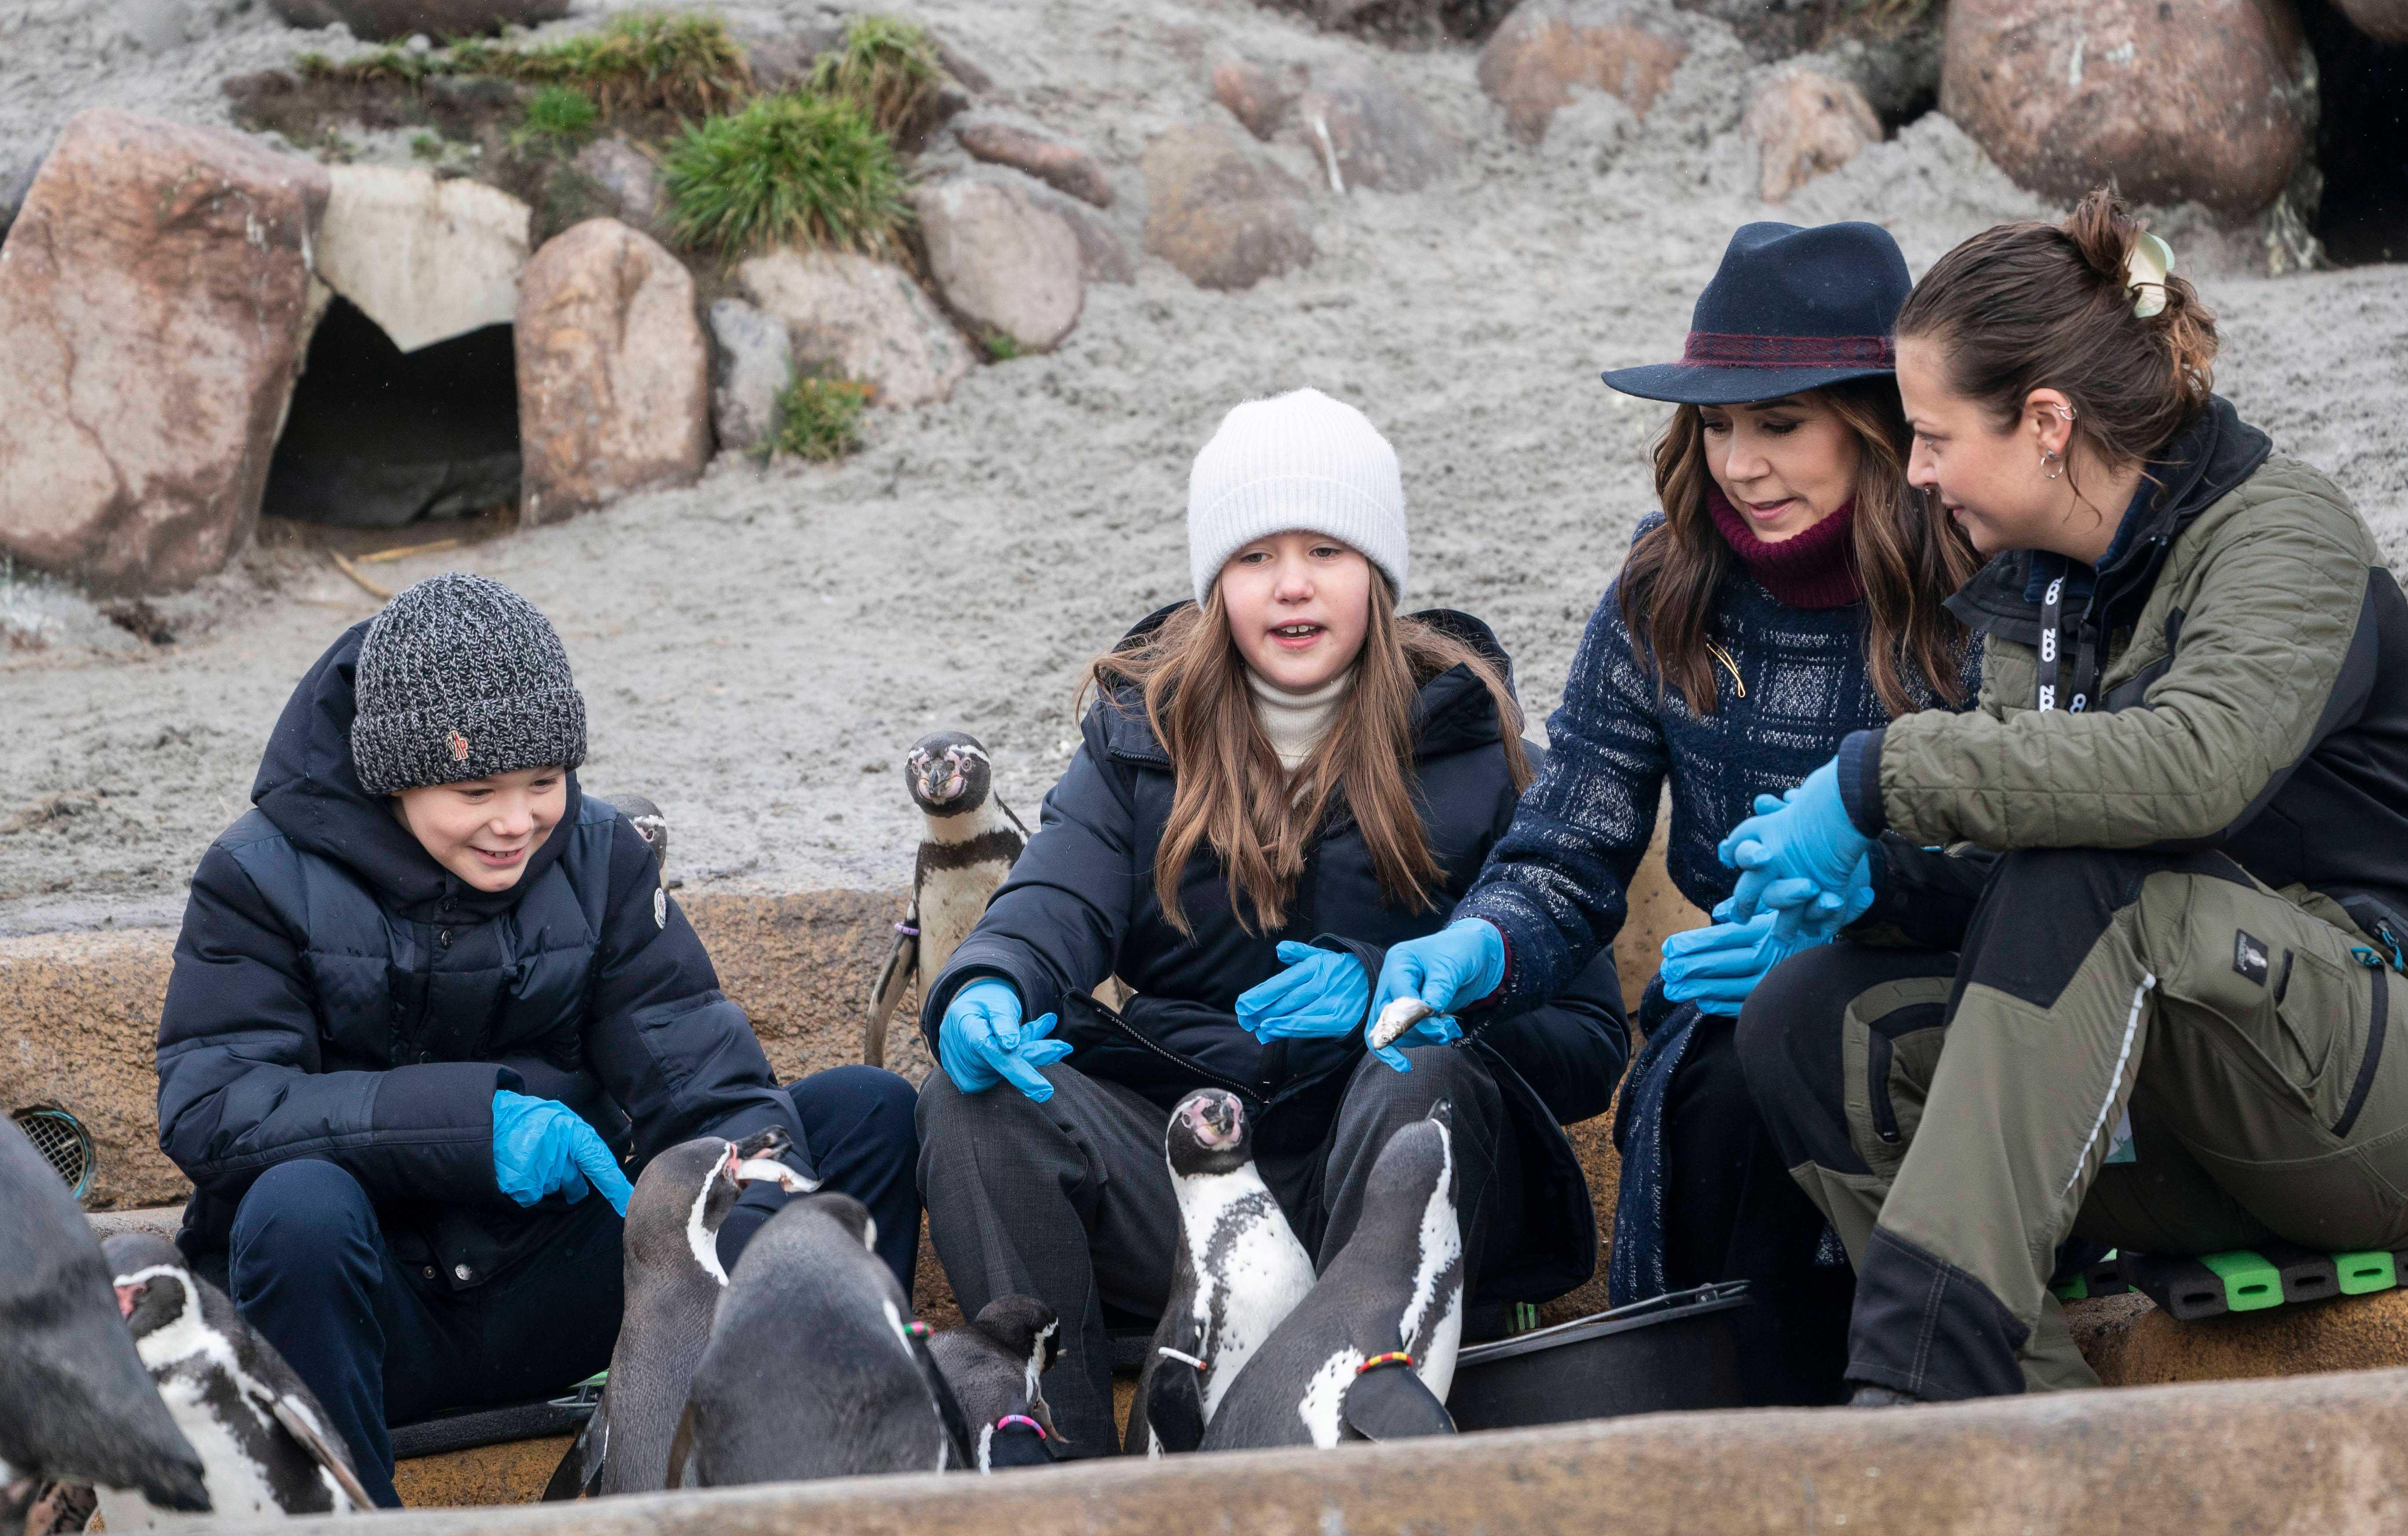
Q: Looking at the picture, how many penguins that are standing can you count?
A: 9